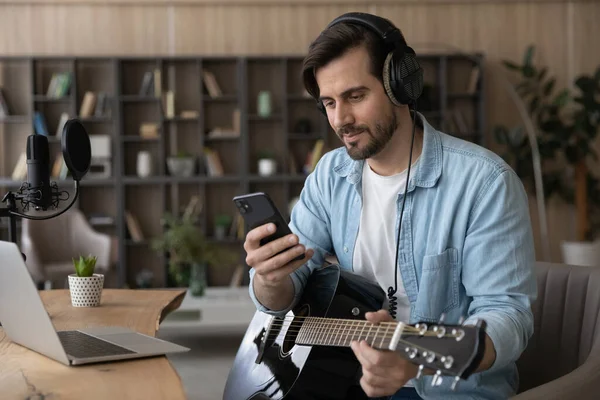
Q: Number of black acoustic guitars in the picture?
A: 1